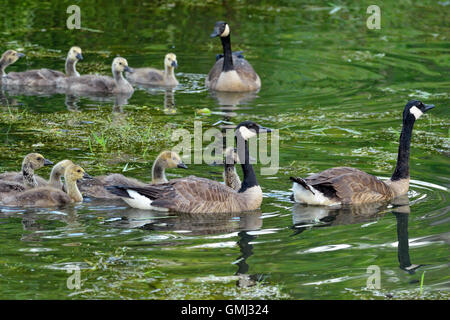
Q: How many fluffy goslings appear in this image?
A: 9